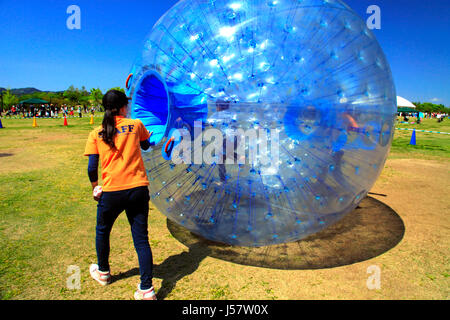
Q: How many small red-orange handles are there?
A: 2